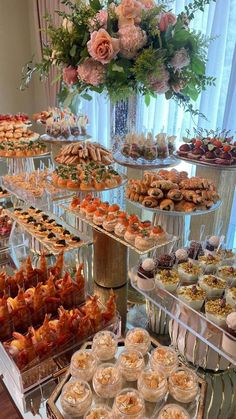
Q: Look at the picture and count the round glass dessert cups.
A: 12